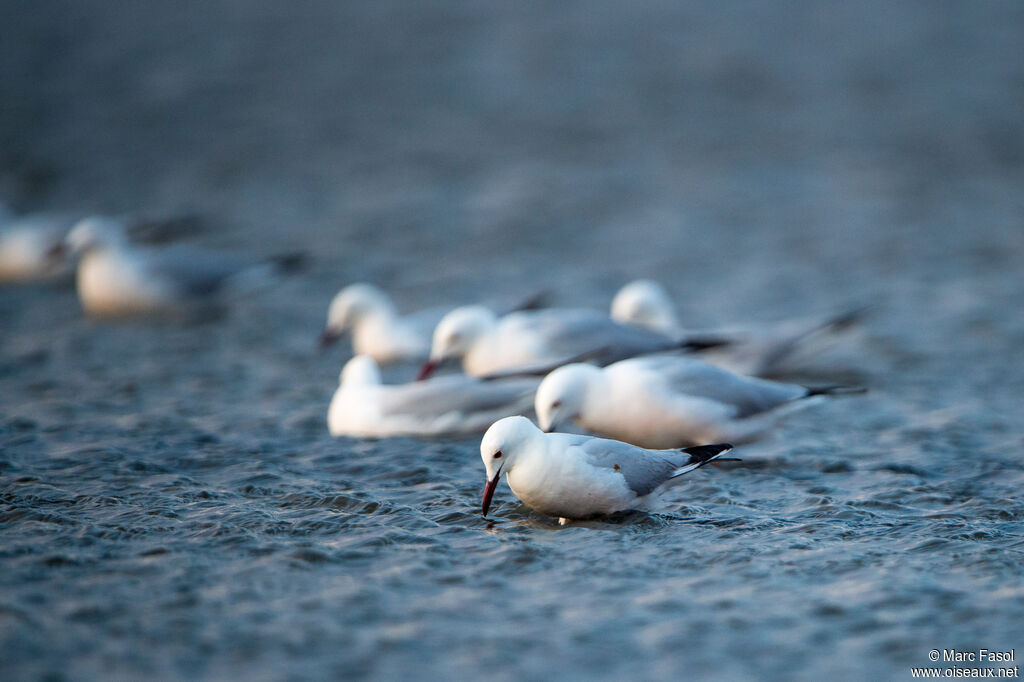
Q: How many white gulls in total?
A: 8